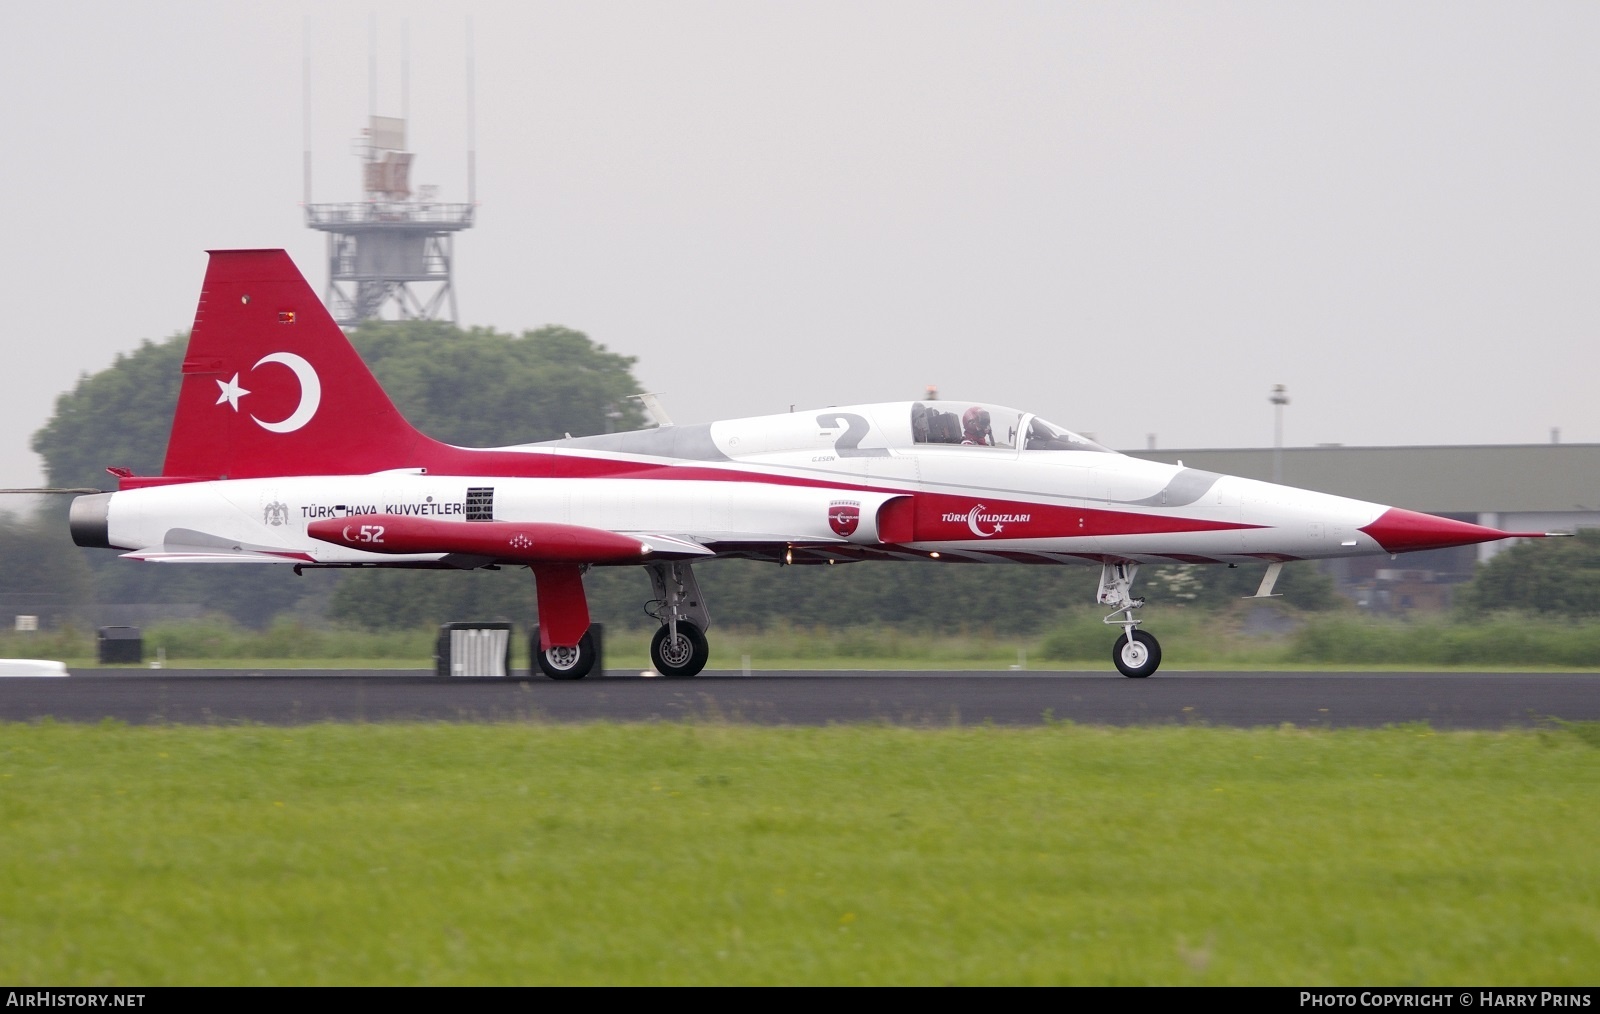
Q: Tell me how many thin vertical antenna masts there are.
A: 4